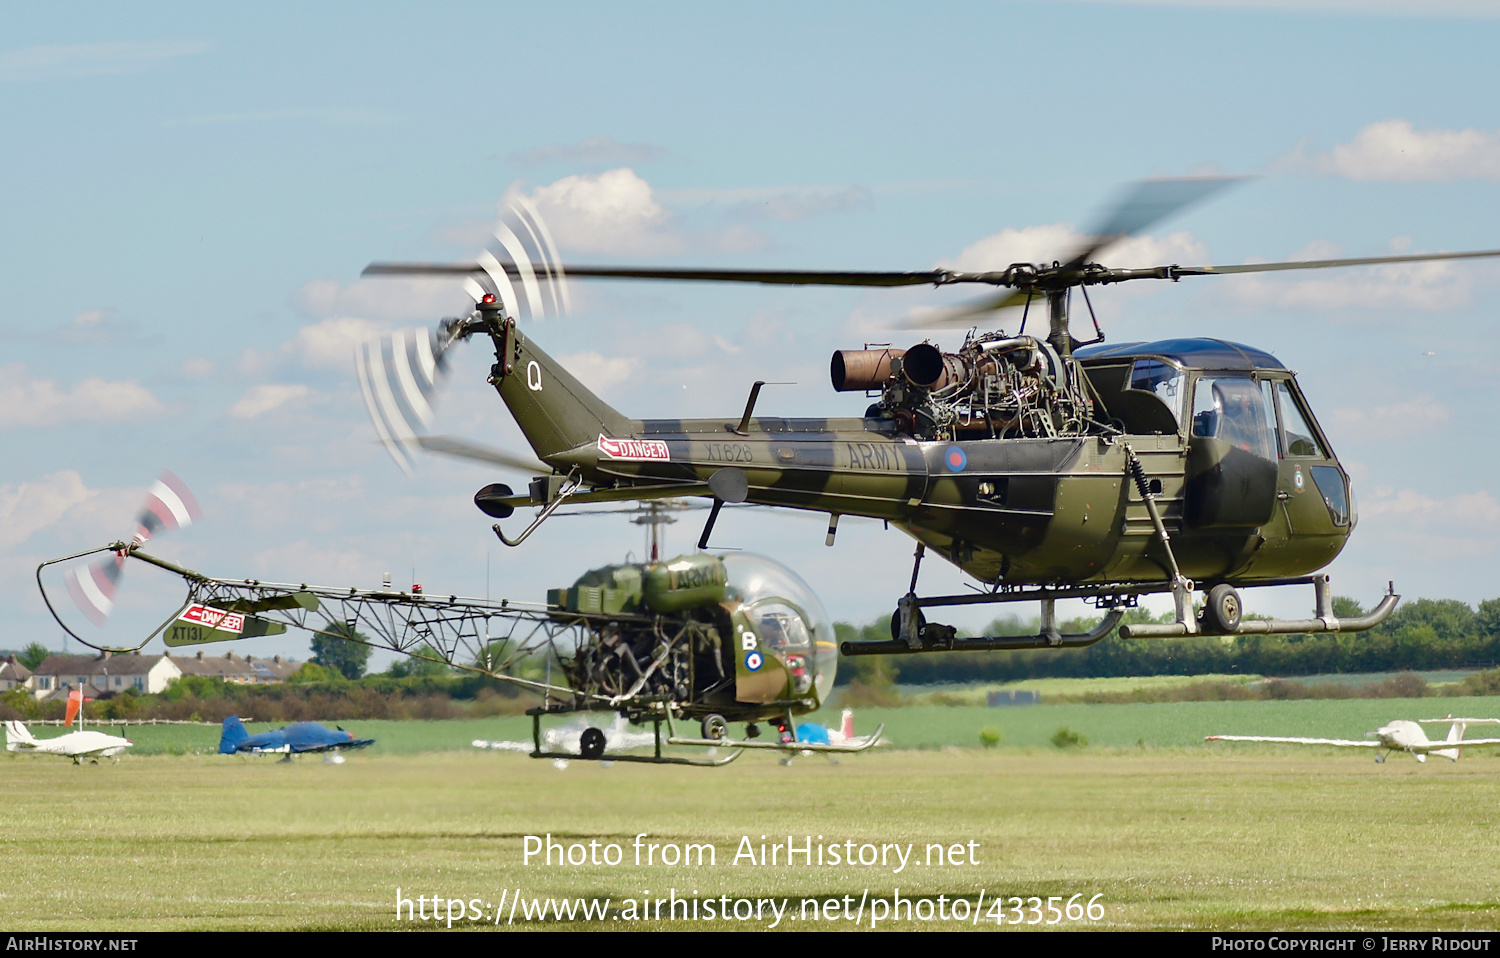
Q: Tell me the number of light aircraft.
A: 5